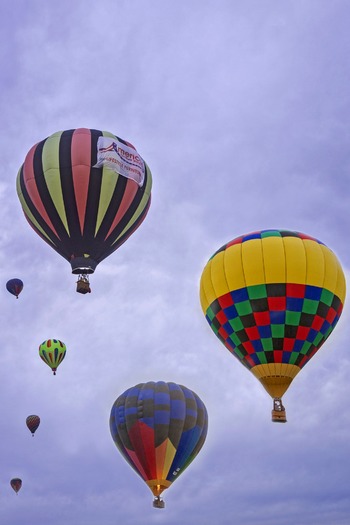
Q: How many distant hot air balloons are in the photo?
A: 4